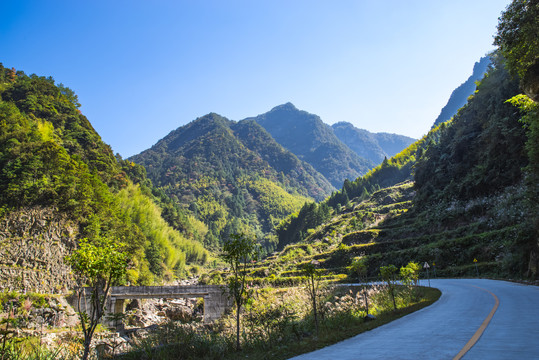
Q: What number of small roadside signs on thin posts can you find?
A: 3